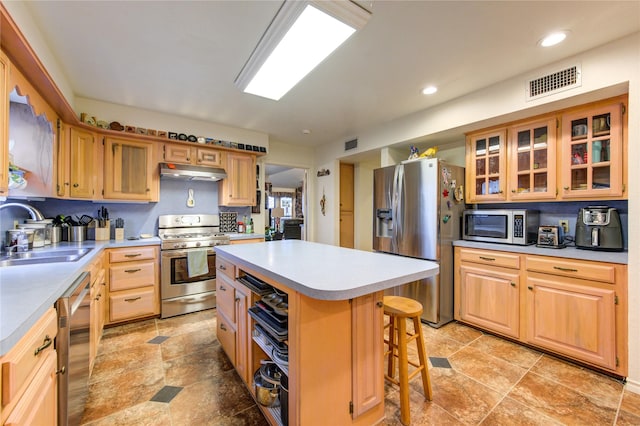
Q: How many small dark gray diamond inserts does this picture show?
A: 3